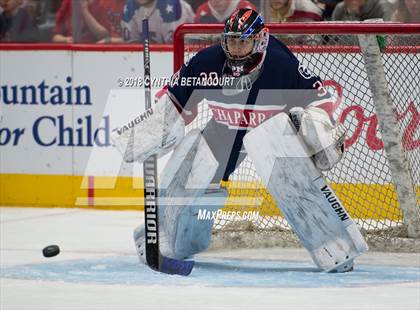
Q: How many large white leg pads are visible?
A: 2